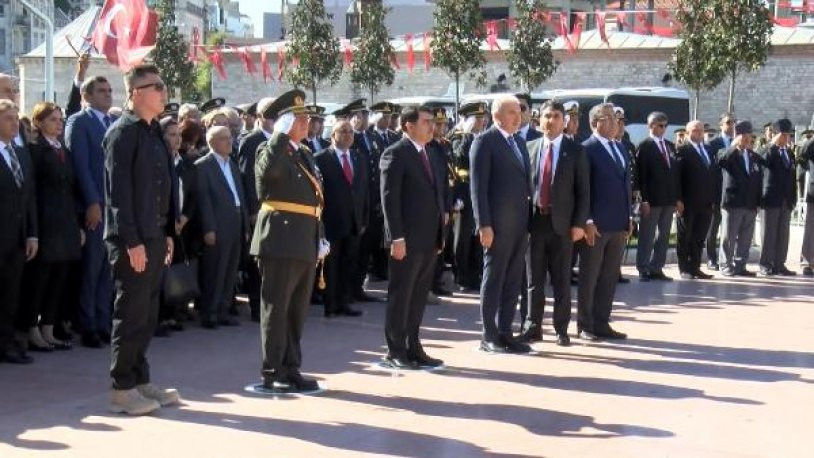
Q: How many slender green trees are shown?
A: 7